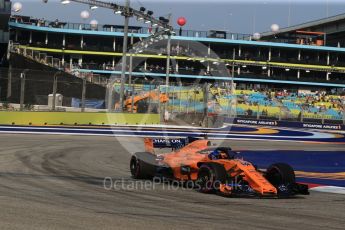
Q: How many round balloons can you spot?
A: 6